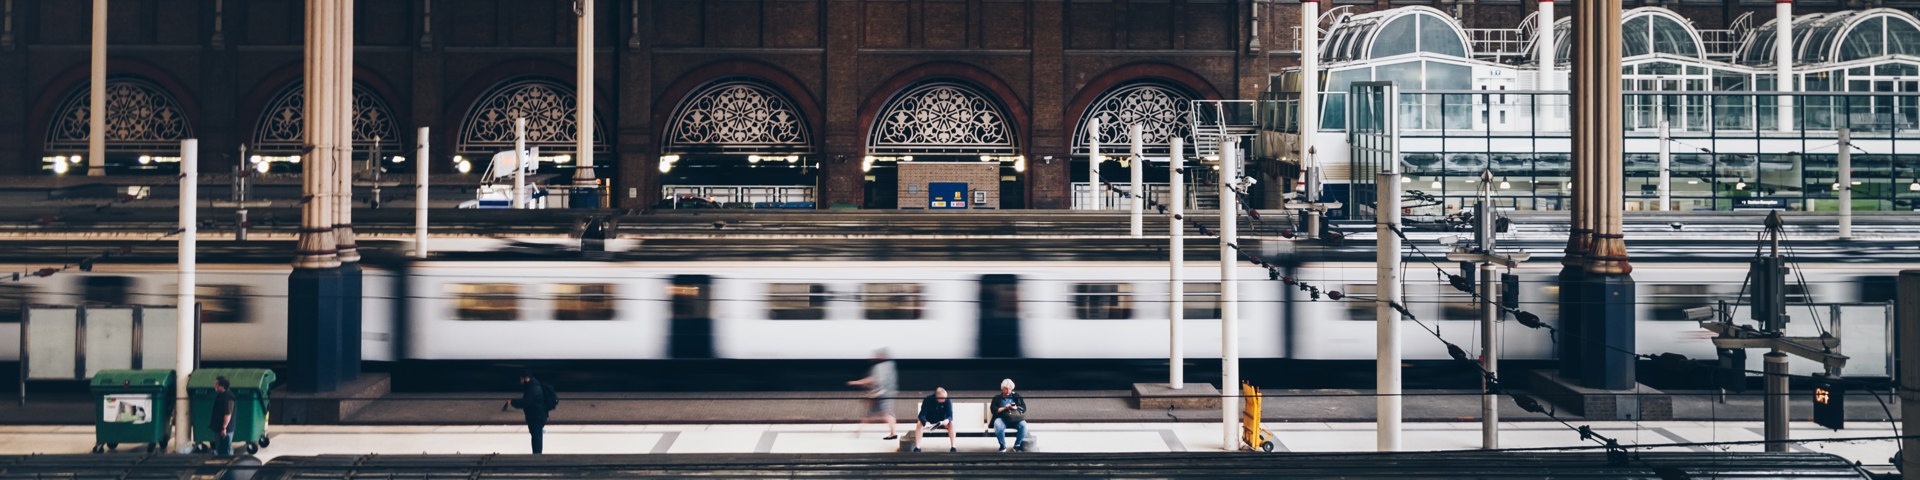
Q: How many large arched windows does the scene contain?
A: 6